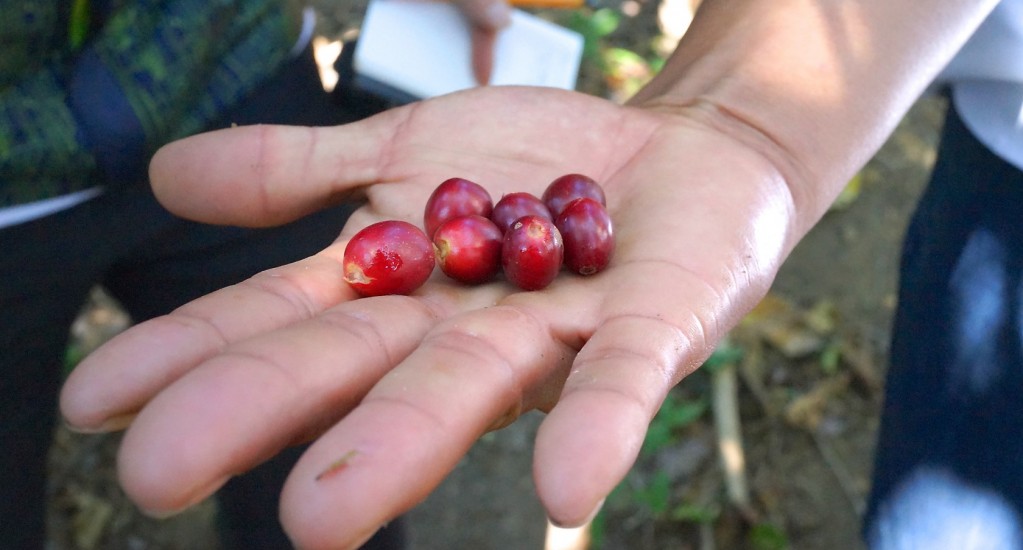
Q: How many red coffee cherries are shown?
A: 7